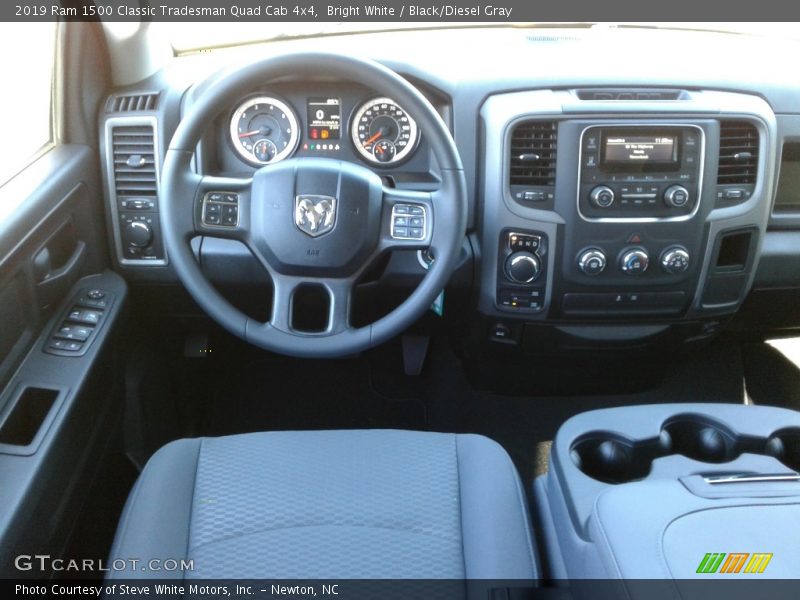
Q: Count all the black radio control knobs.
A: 2